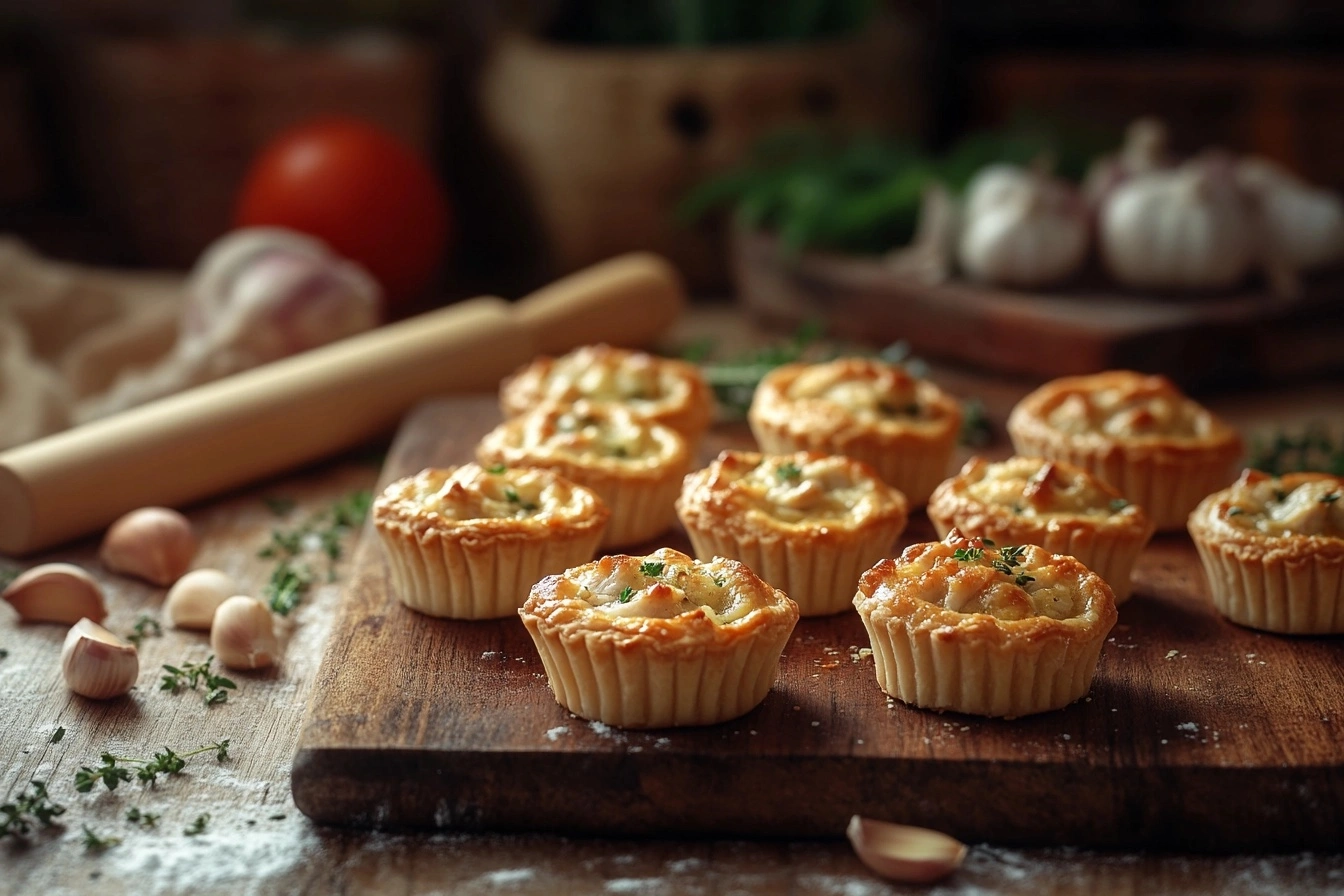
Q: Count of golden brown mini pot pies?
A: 10